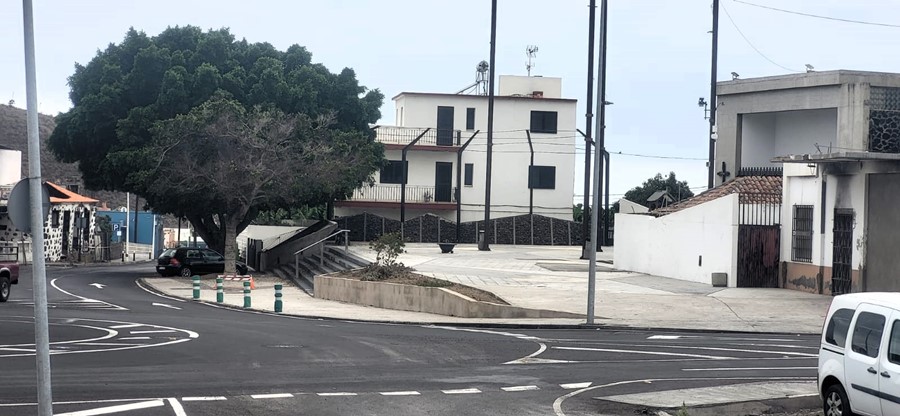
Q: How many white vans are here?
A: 1